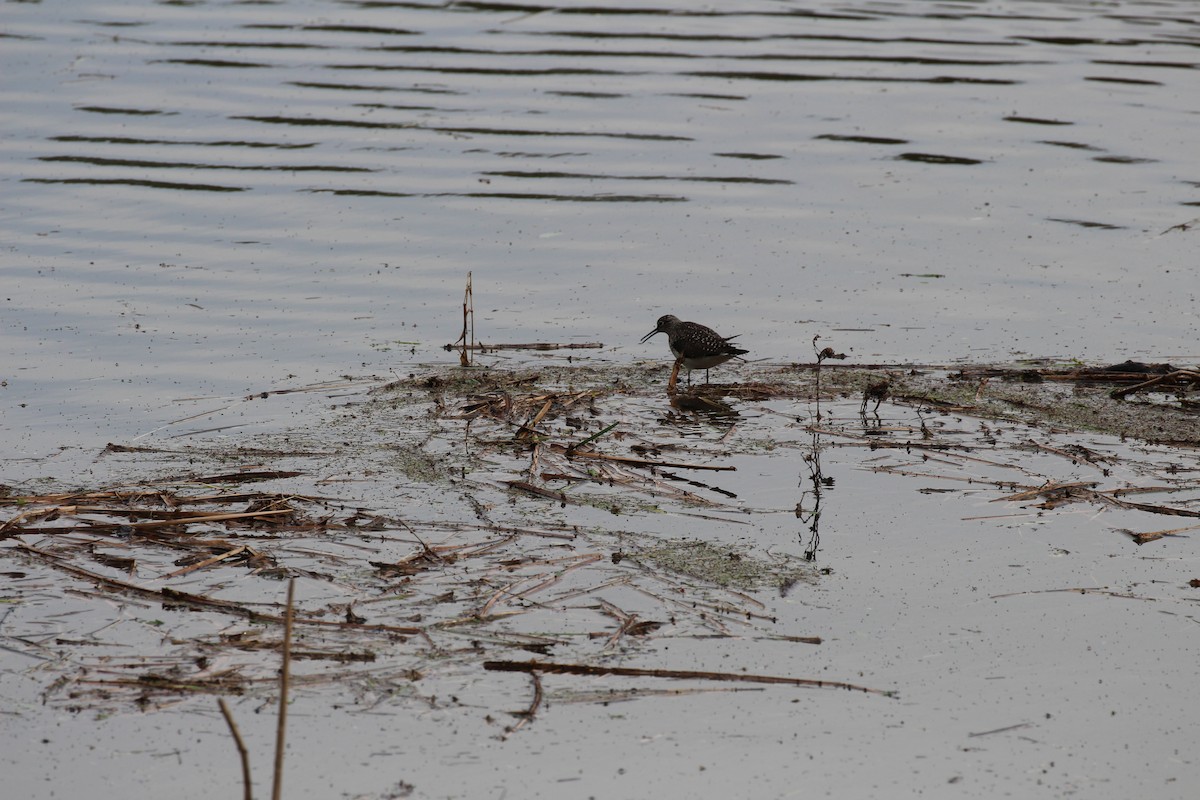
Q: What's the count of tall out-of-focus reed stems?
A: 2